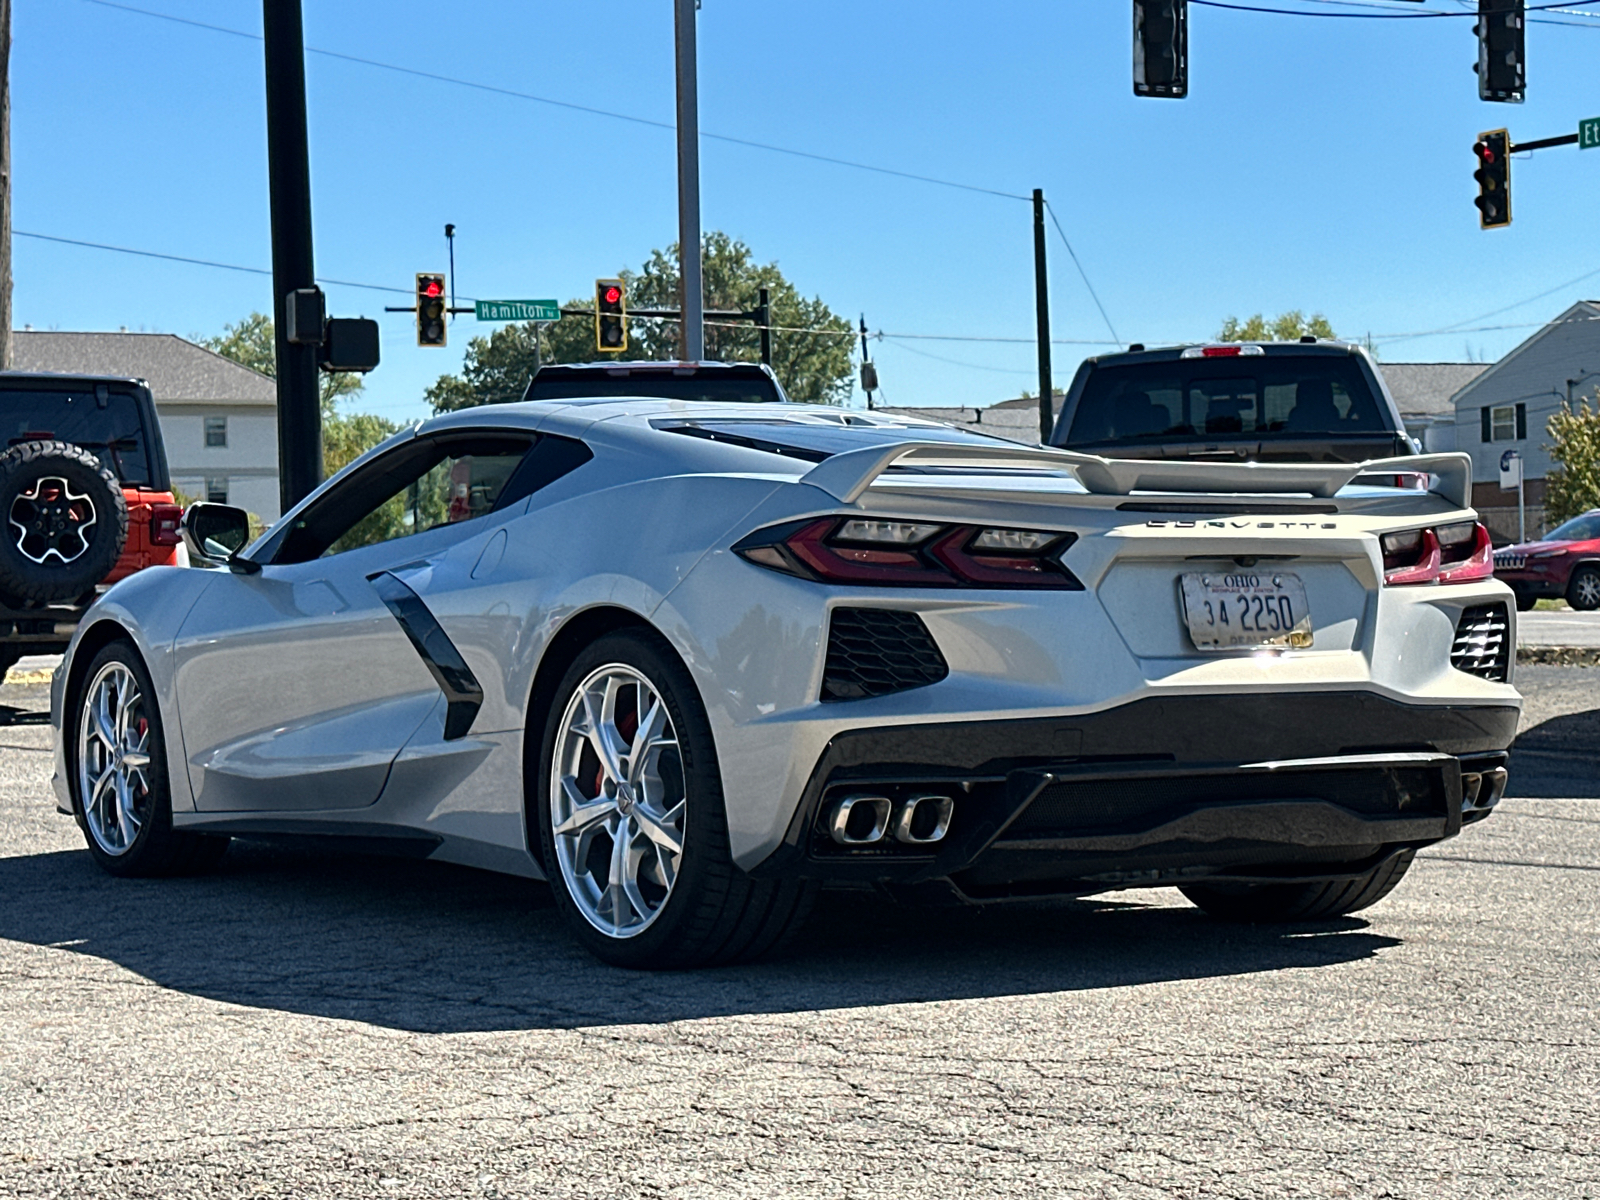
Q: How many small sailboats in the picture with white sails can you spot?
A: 0